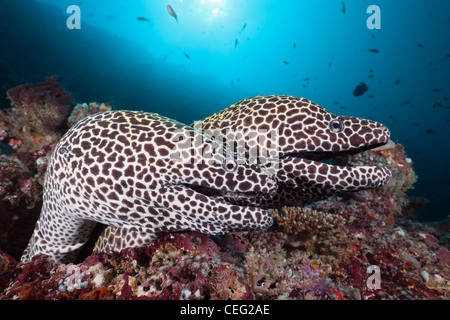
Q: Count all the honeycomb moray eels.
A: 2